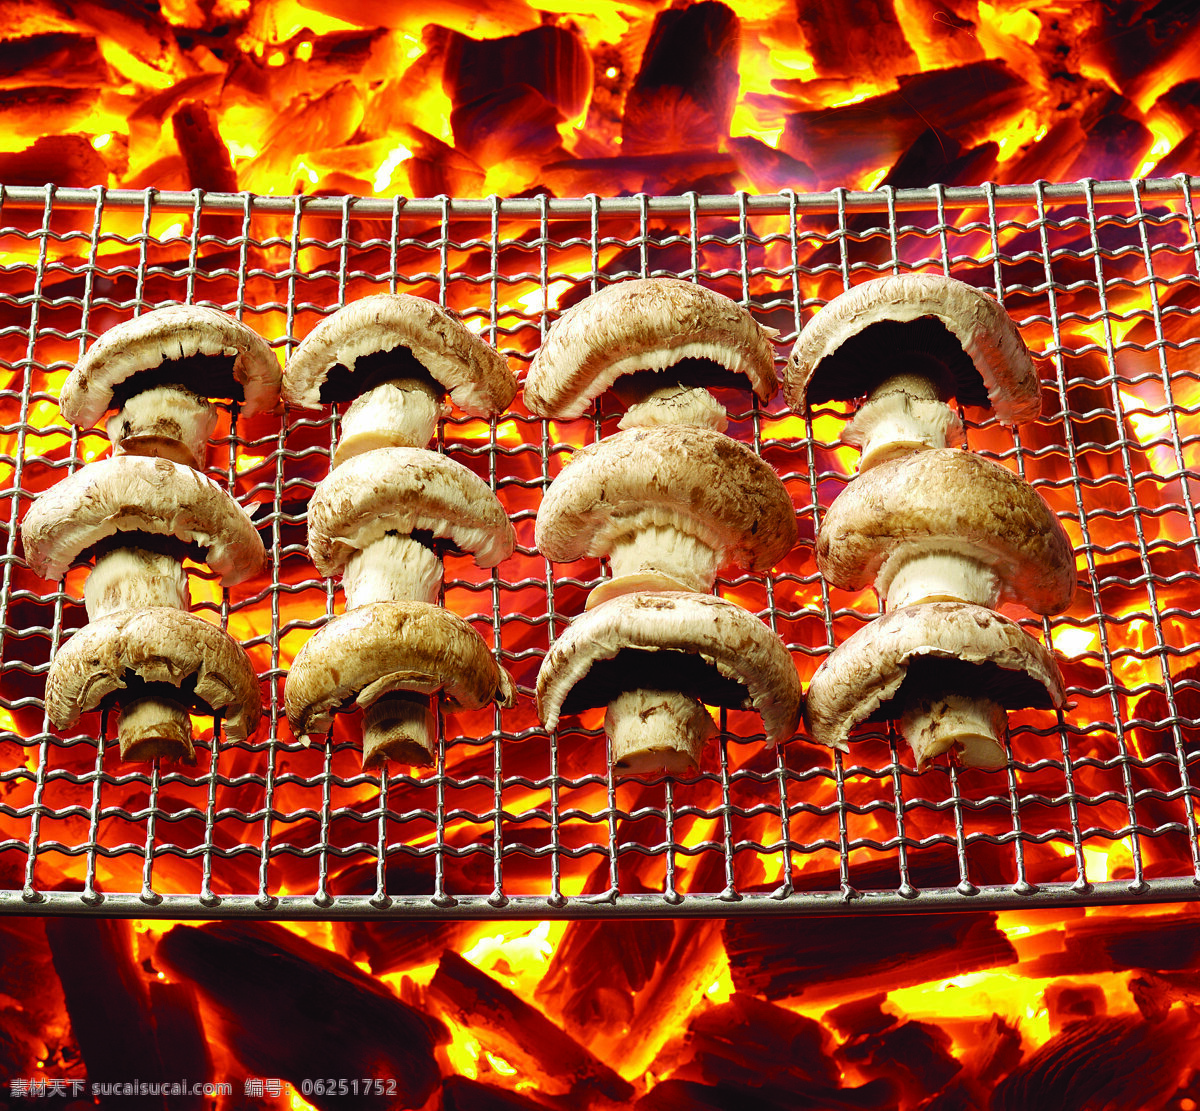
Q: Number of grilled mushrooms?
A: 12